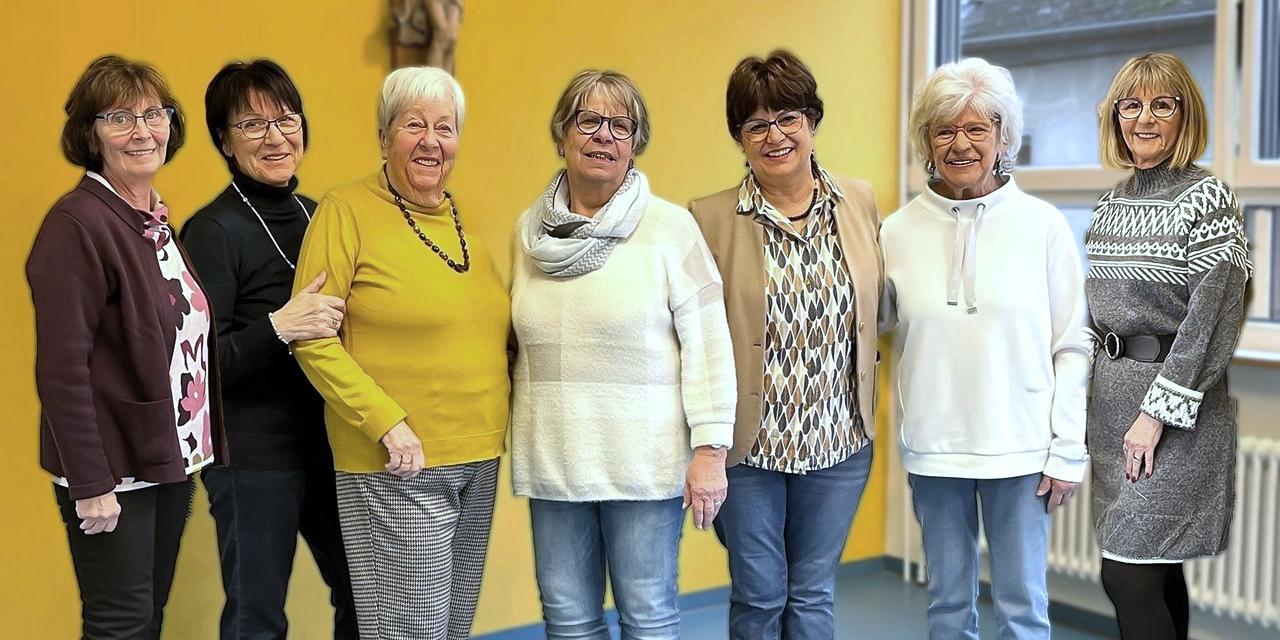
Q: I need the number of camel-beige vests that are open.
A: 1